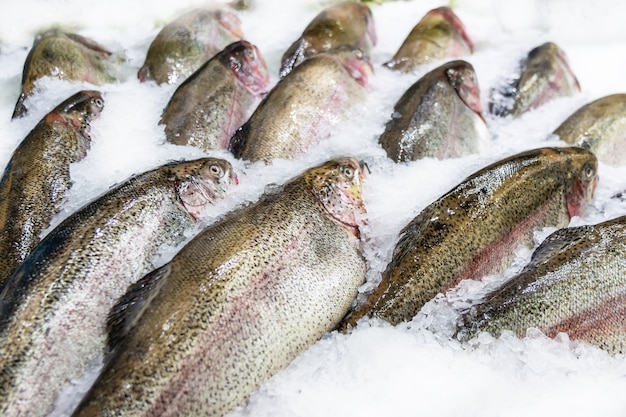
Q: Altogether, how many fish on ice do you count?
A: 14